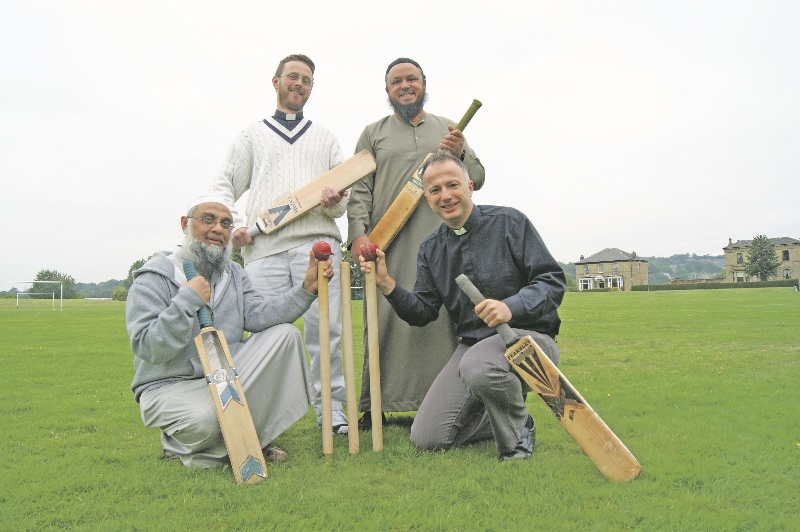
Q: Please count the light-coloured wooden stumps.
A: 3